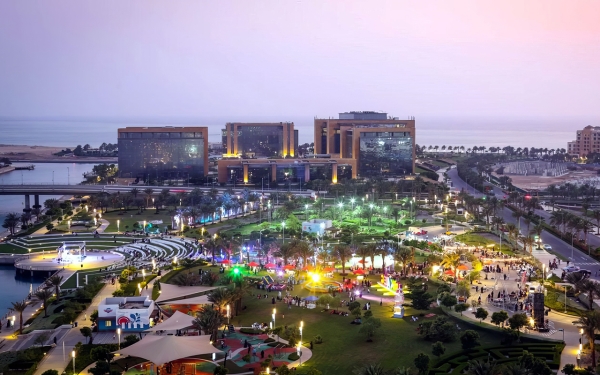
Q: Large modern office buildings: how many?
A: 3